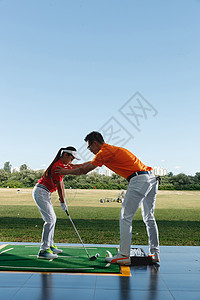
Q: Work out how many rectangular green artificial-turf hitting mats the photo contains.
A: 1